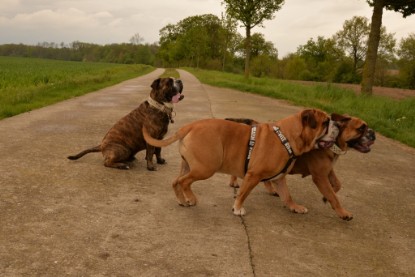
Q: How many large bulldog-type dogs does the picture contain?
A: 3